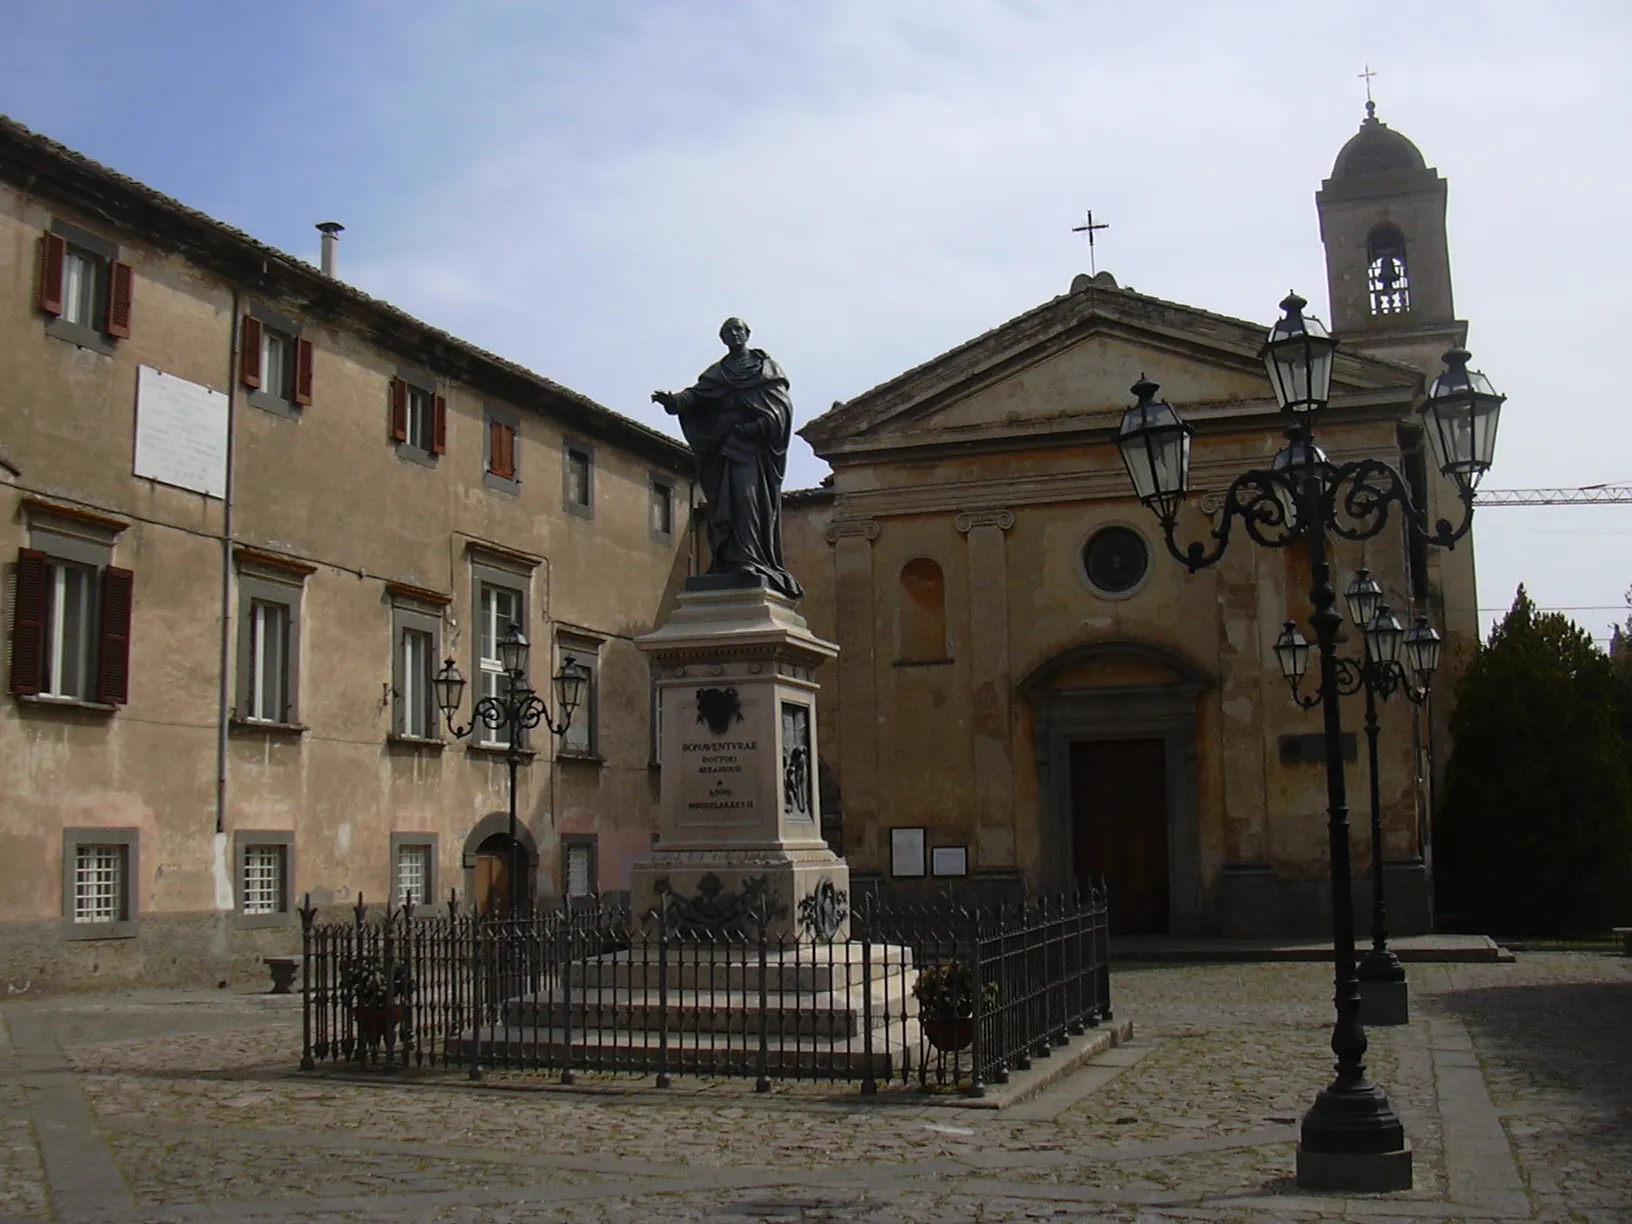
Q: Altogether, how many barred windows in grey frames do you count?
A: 4